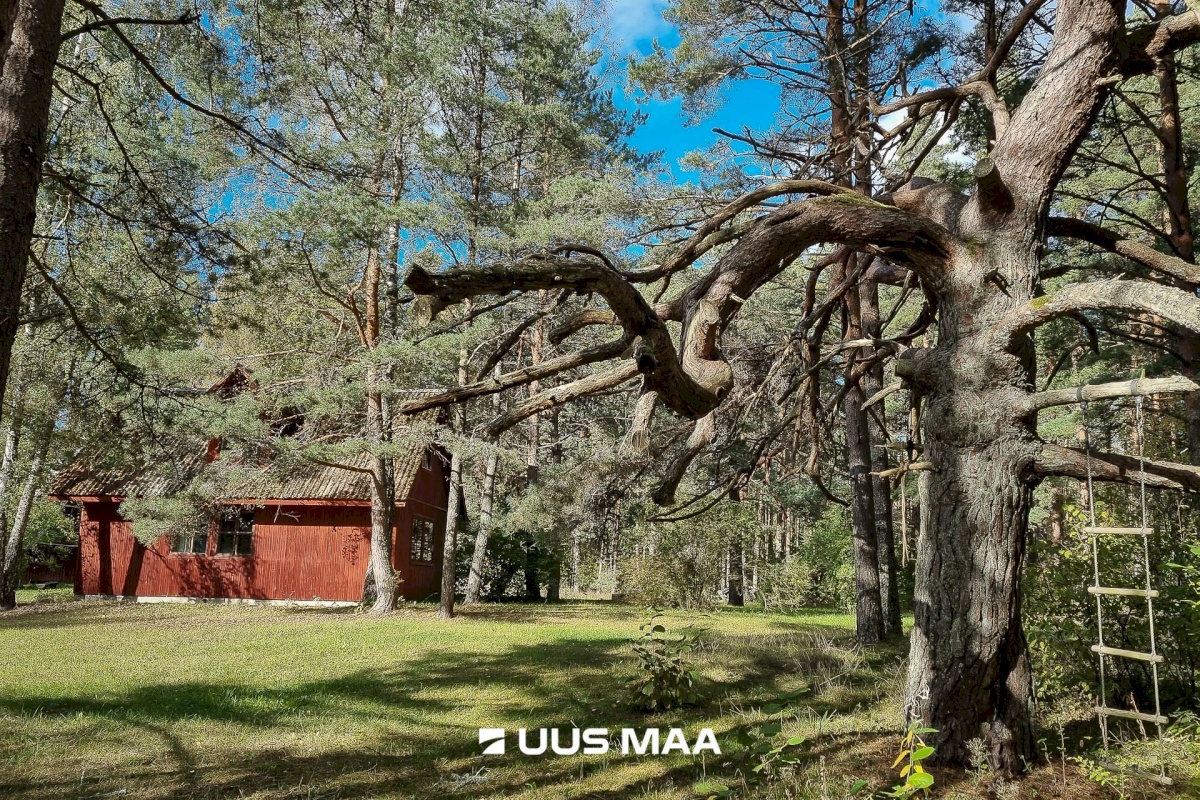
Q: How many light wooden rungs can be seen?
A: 5